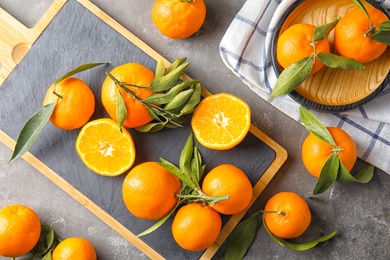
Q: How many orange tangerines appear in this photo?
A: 14